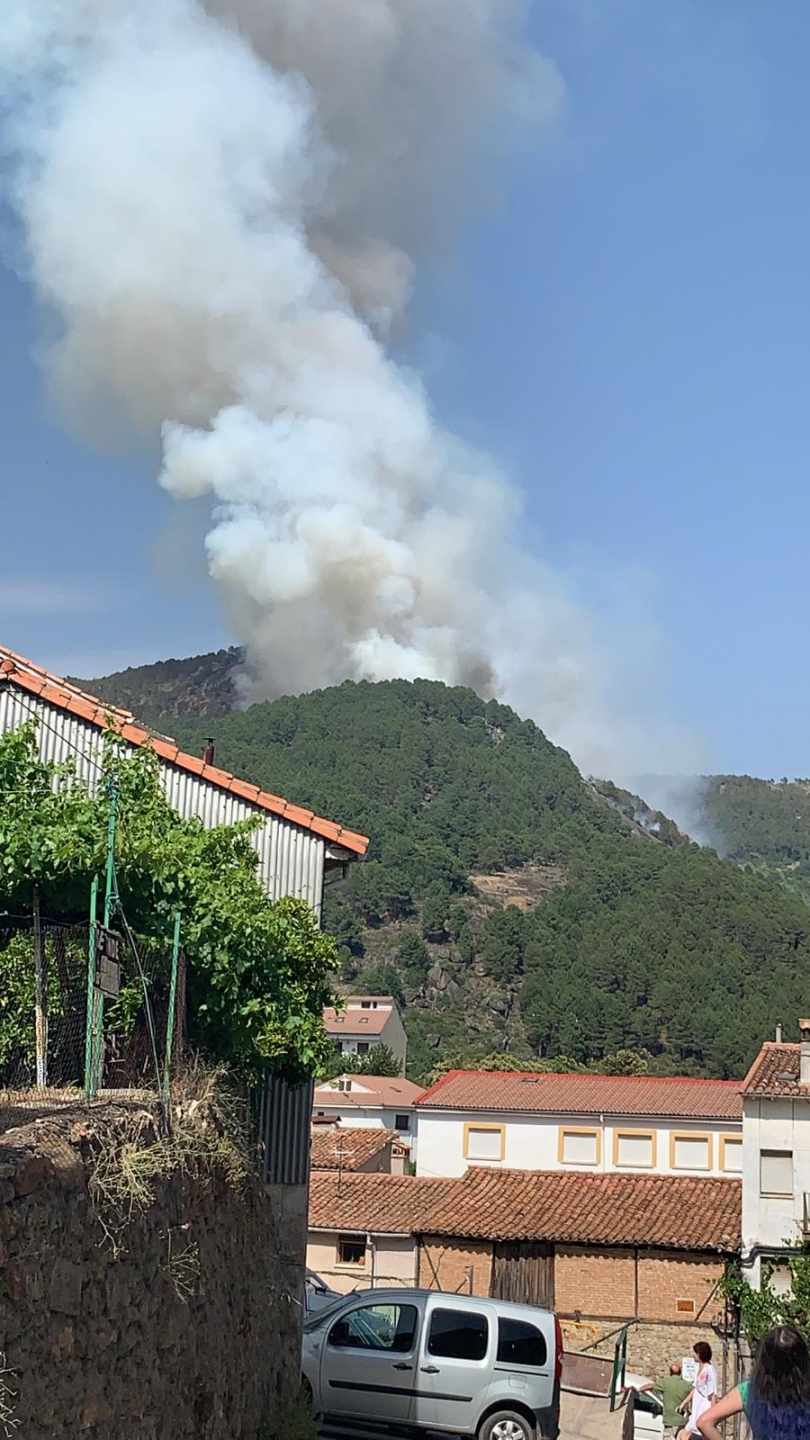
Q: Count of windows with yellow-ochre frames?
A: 5